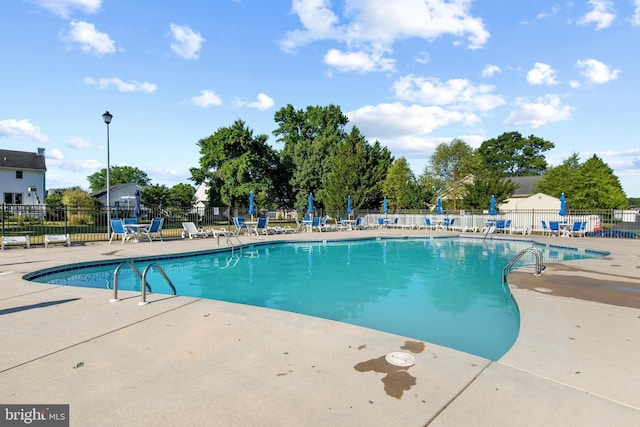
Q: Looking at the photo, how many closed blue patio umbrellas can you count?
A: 8